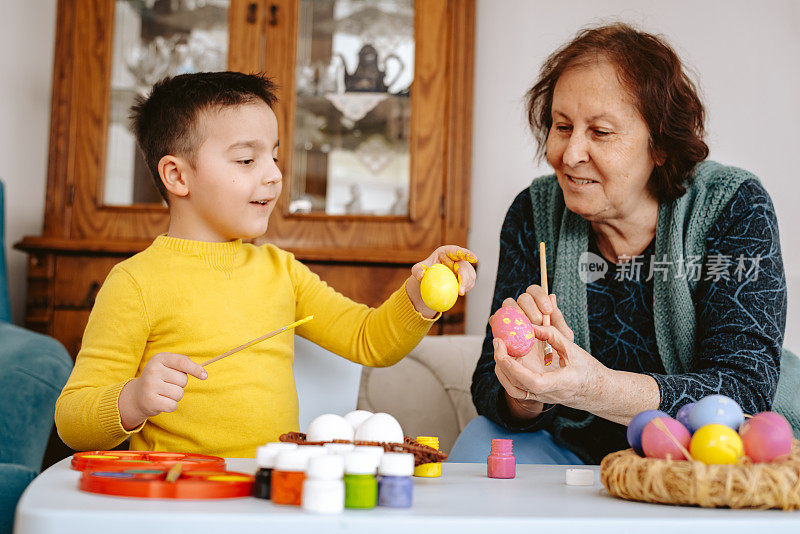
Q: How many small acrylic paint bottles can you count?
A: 11